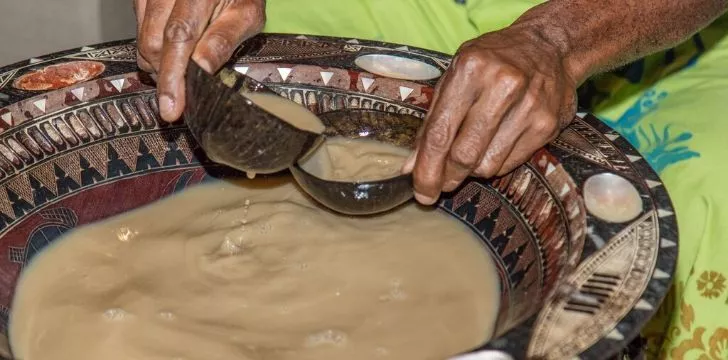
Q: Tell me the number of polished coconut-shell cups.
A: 2